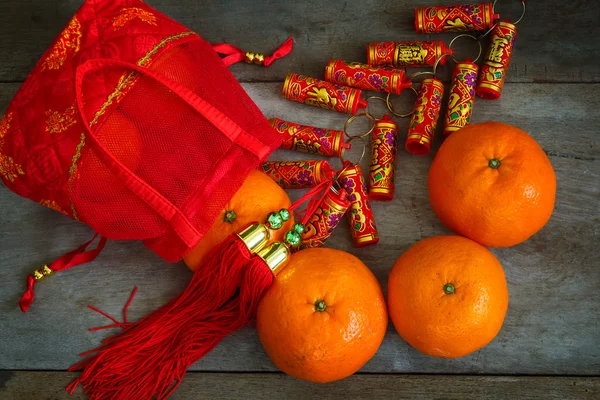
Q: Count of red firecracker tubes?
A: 12